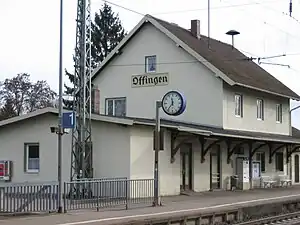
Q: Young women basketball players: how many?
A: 0